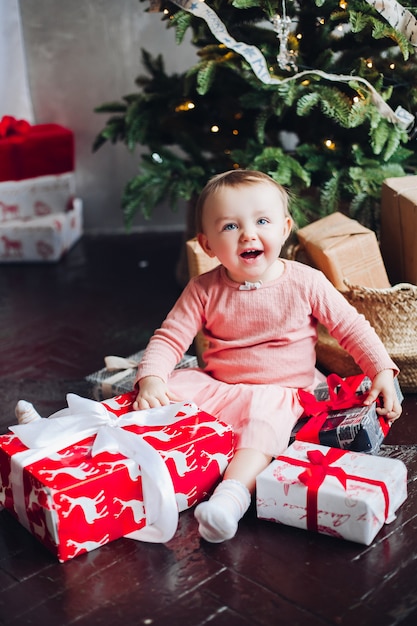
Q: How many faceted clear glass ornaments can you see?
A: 1